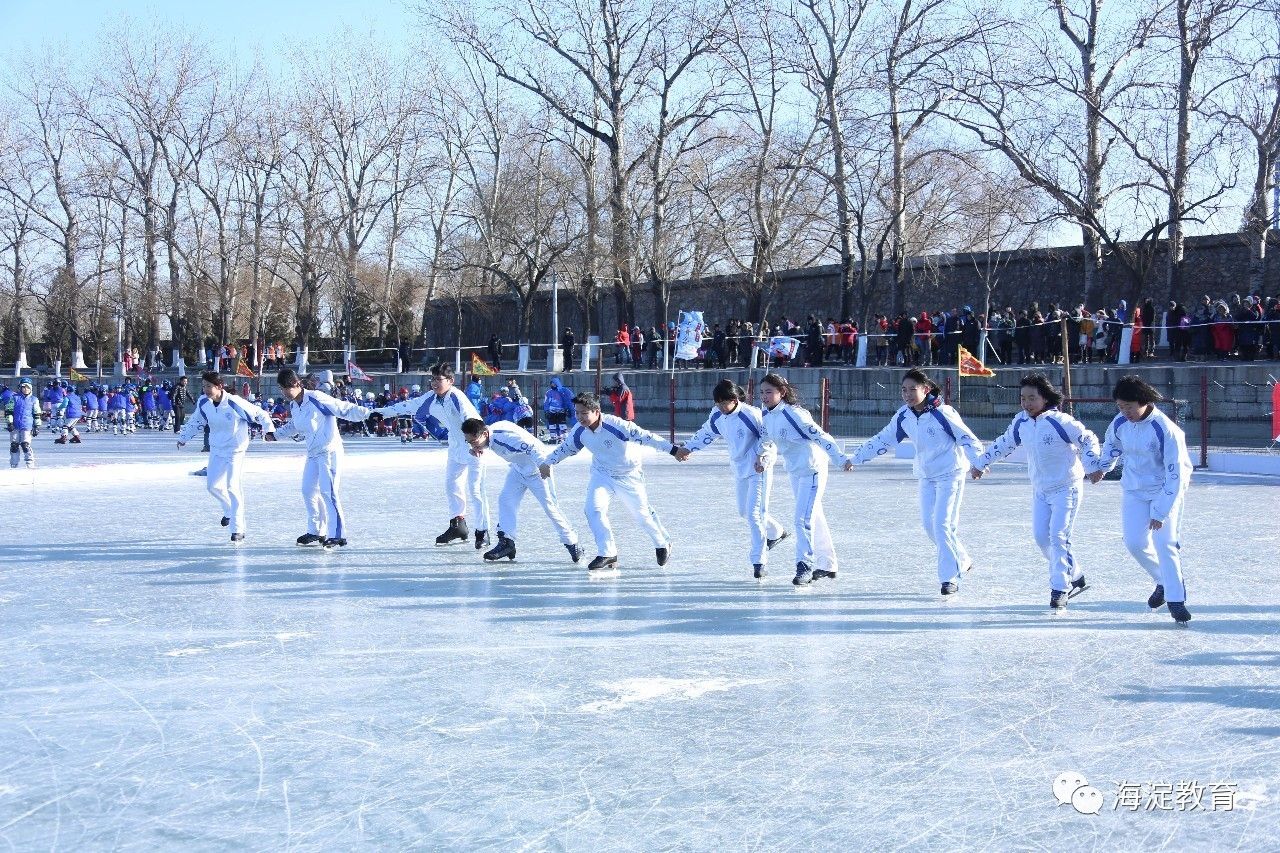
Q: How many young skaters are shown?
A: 10